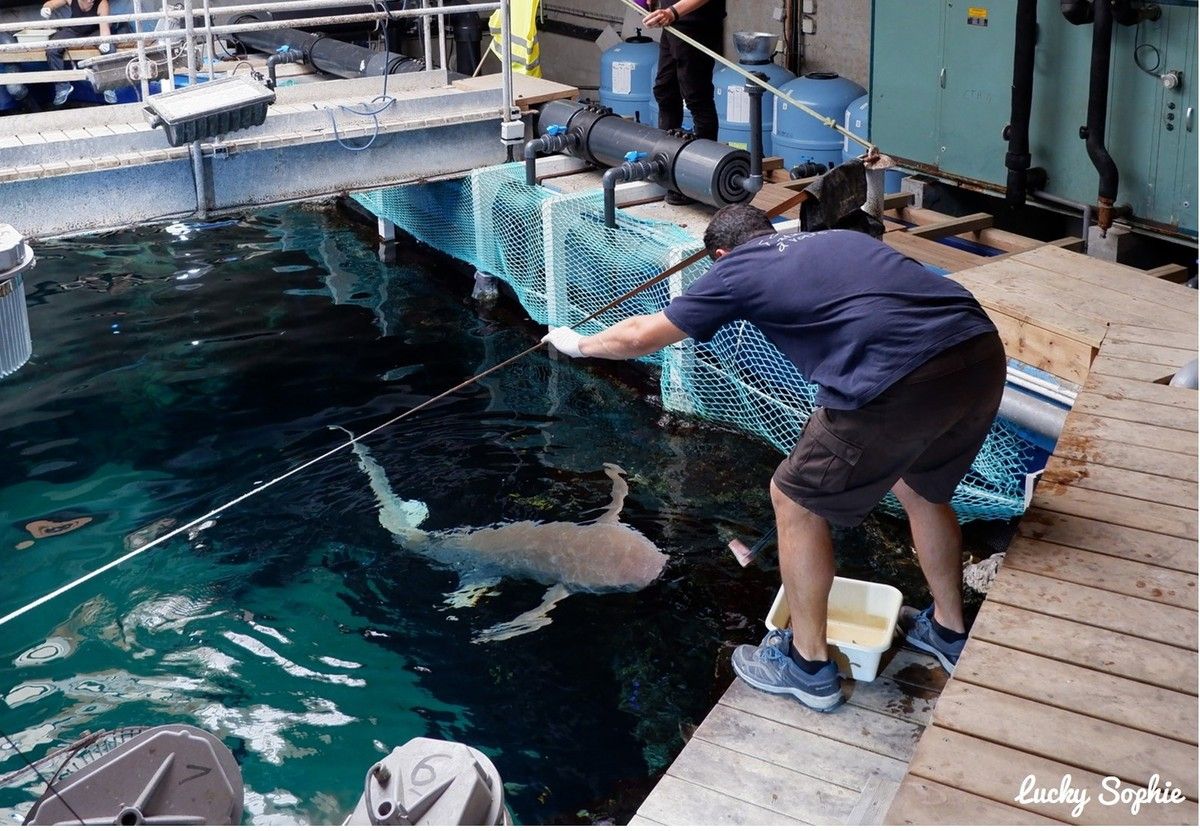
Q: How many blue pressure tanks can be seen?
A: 5